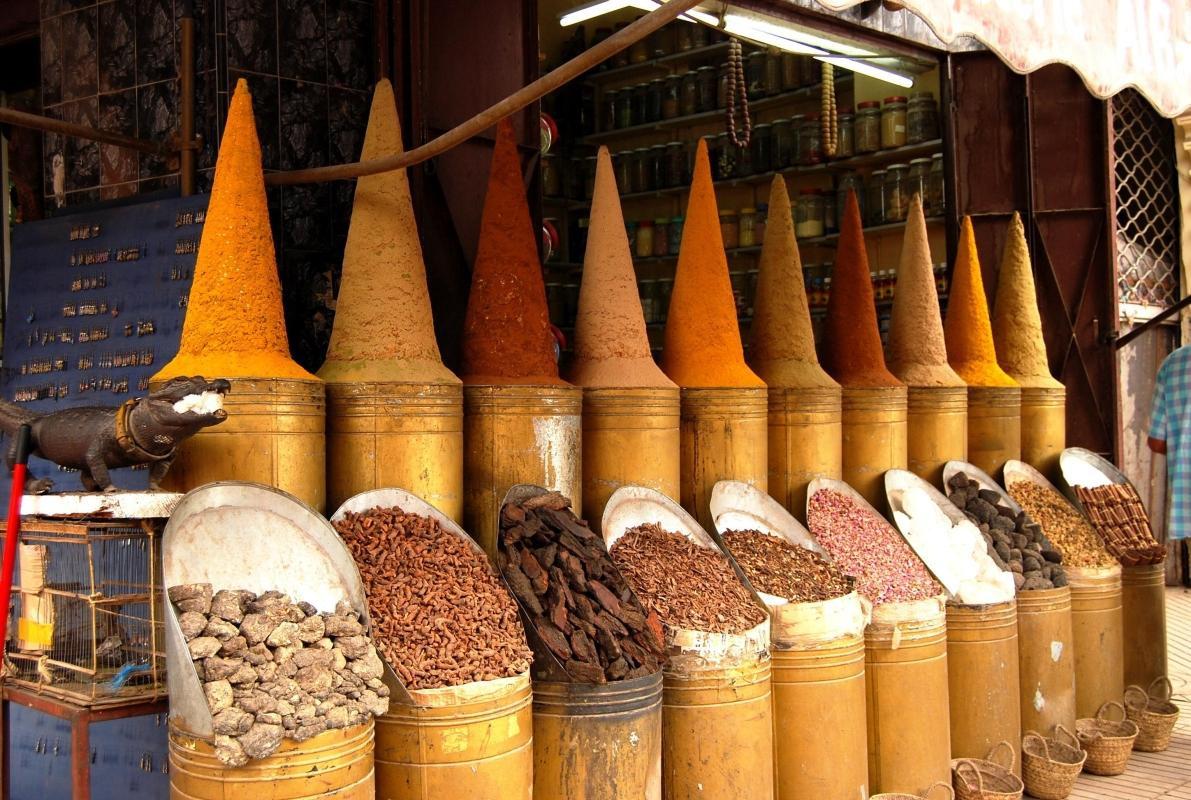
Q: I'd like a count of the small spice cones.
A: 10